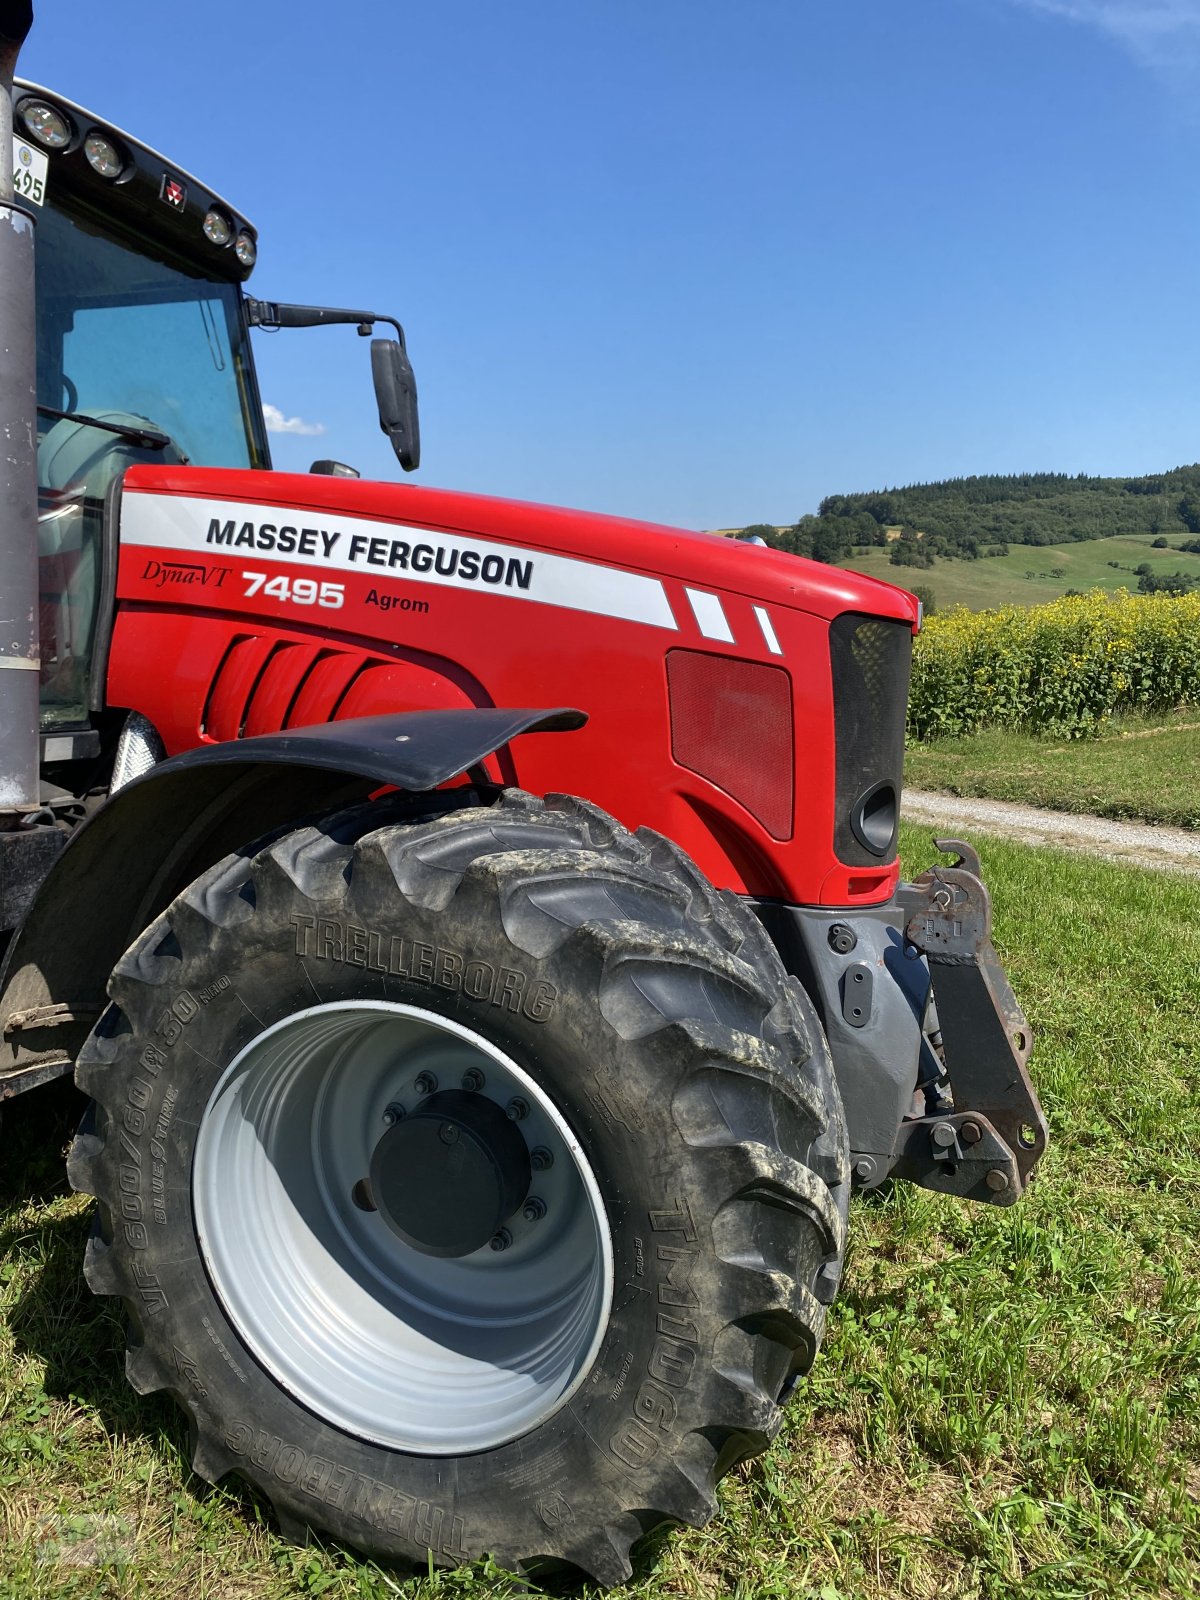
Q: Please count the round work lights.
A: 4